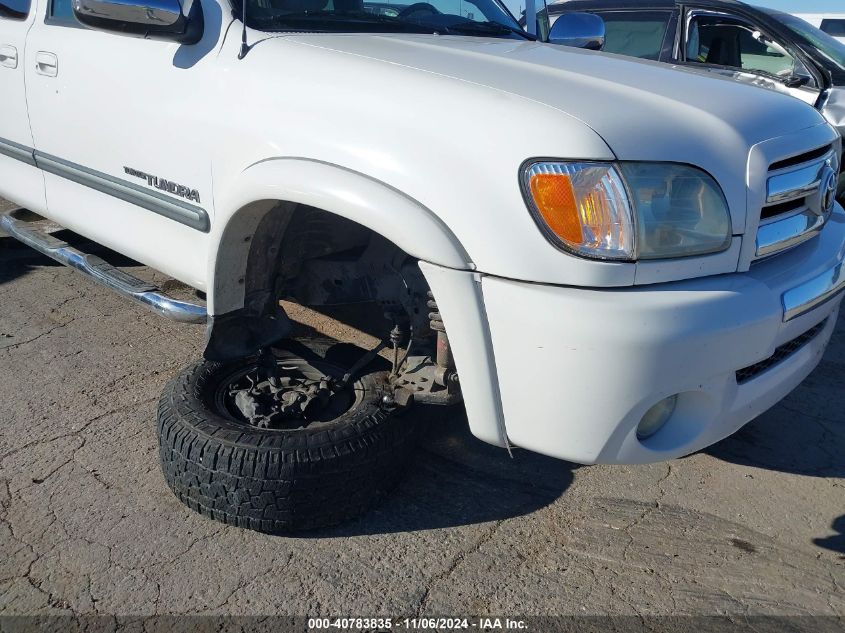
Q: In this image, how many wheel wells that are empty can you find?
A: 1